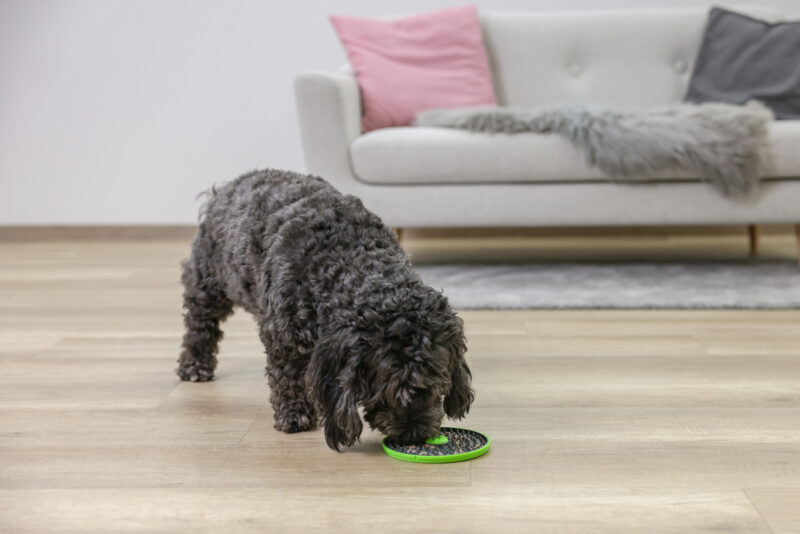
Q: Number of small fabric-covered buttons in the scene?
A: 2